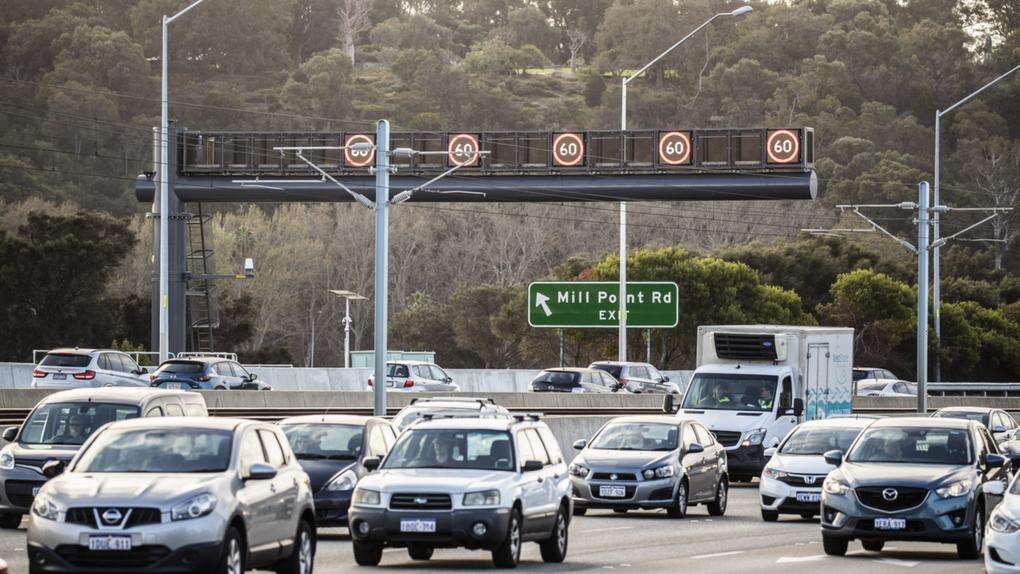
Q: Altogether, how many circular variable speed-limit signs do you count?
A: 5